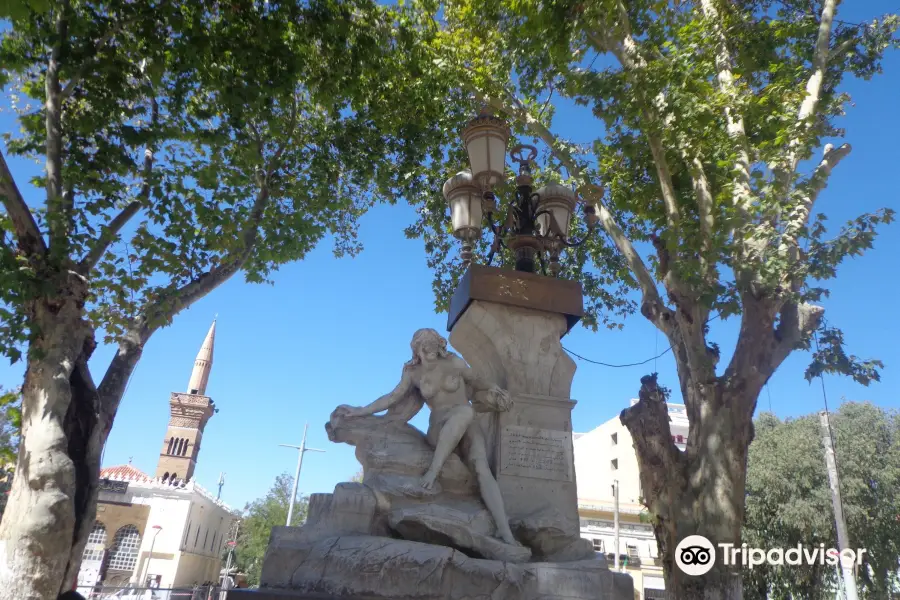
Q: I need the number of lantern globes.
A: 3